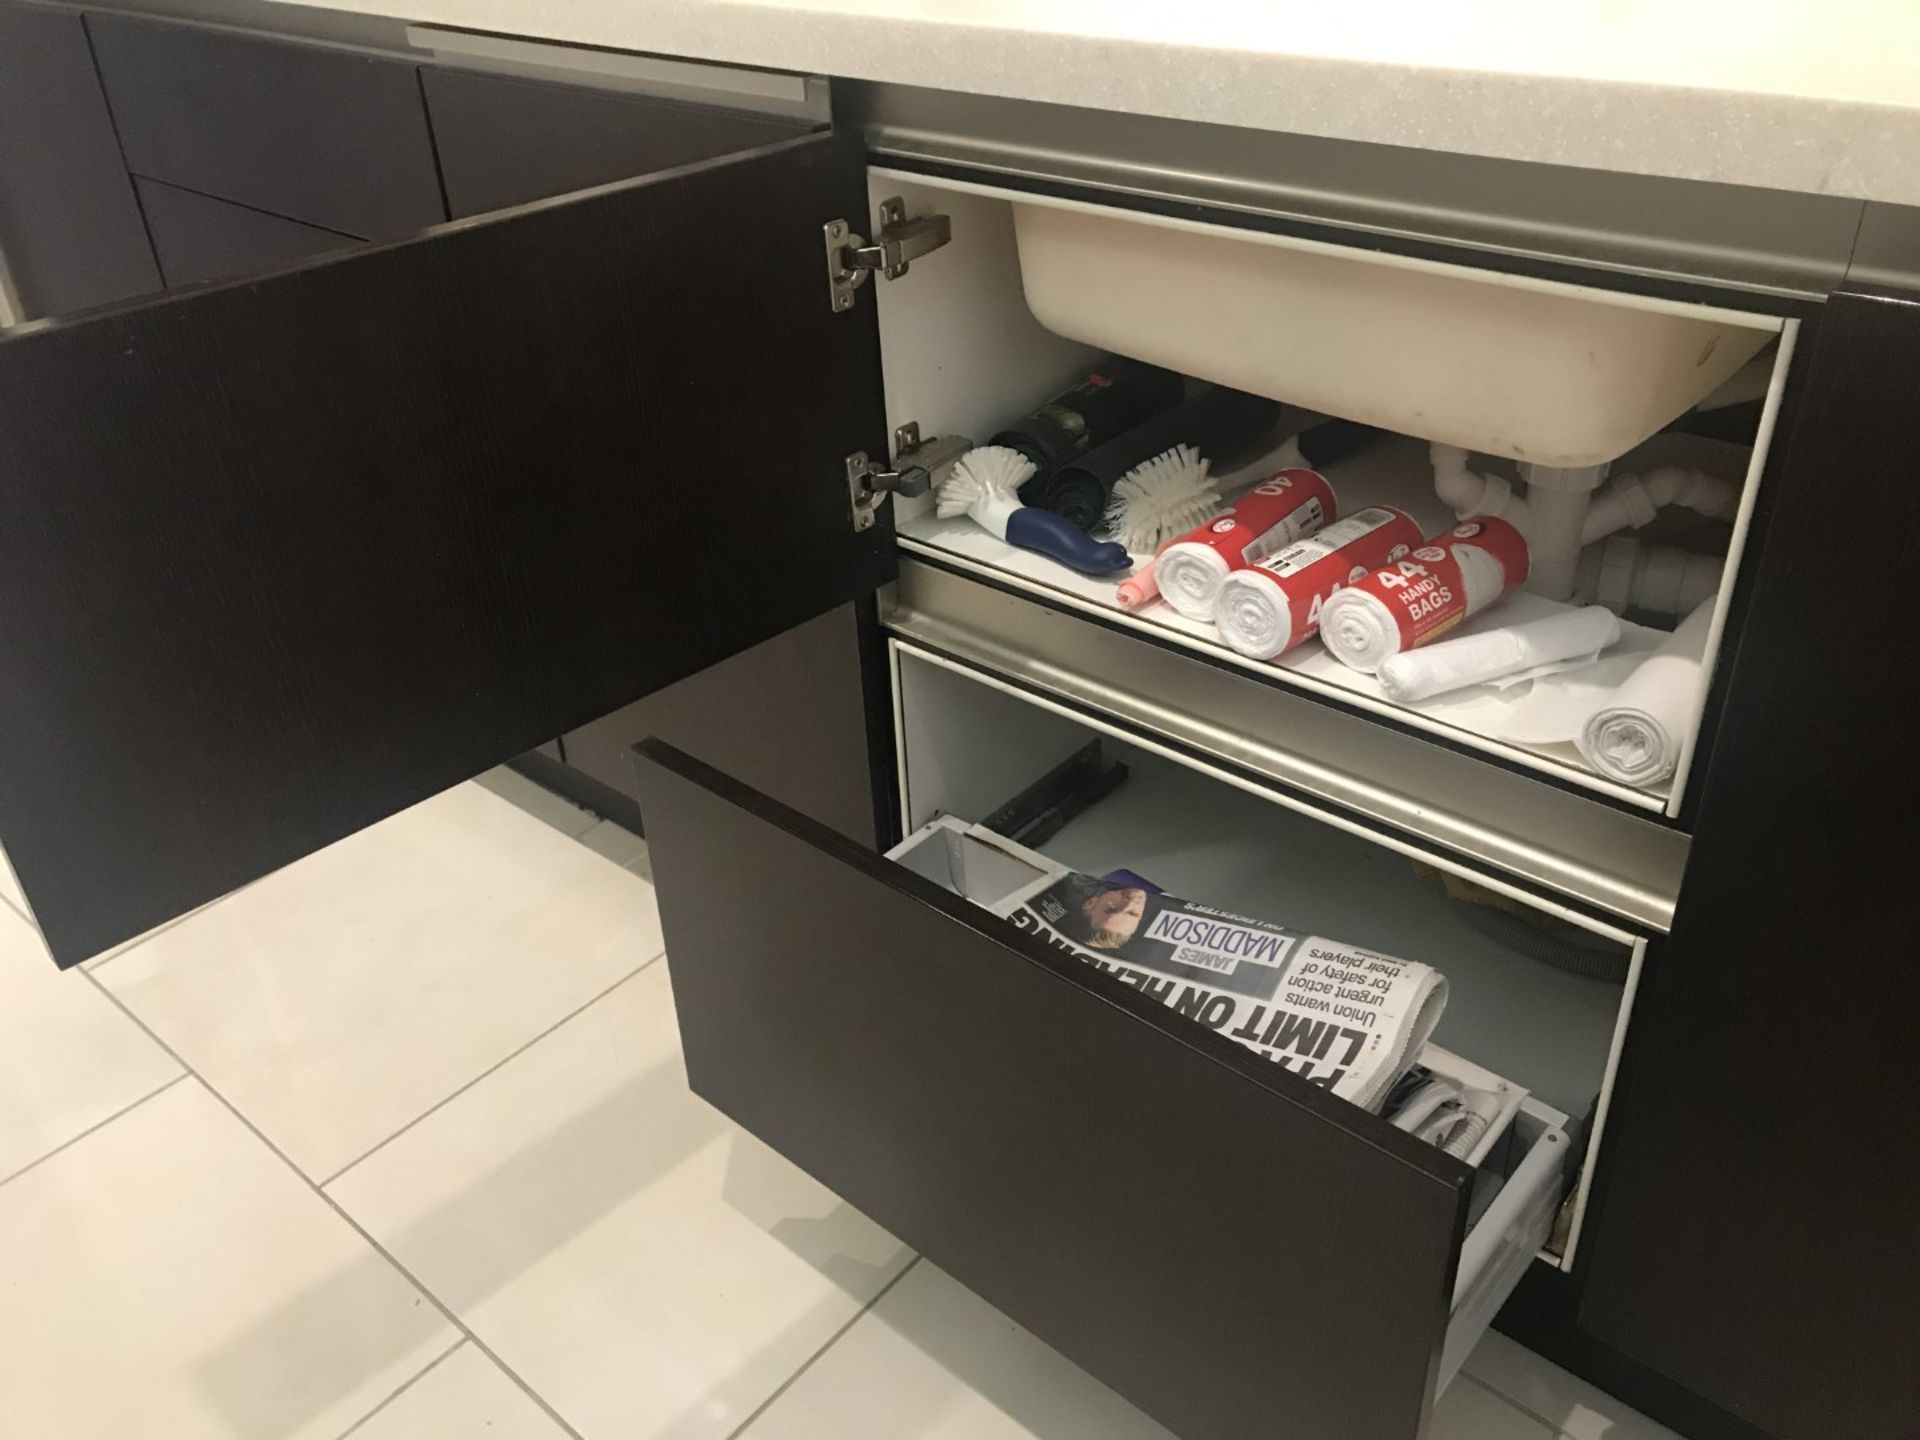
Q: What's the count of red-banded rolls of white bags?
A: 3